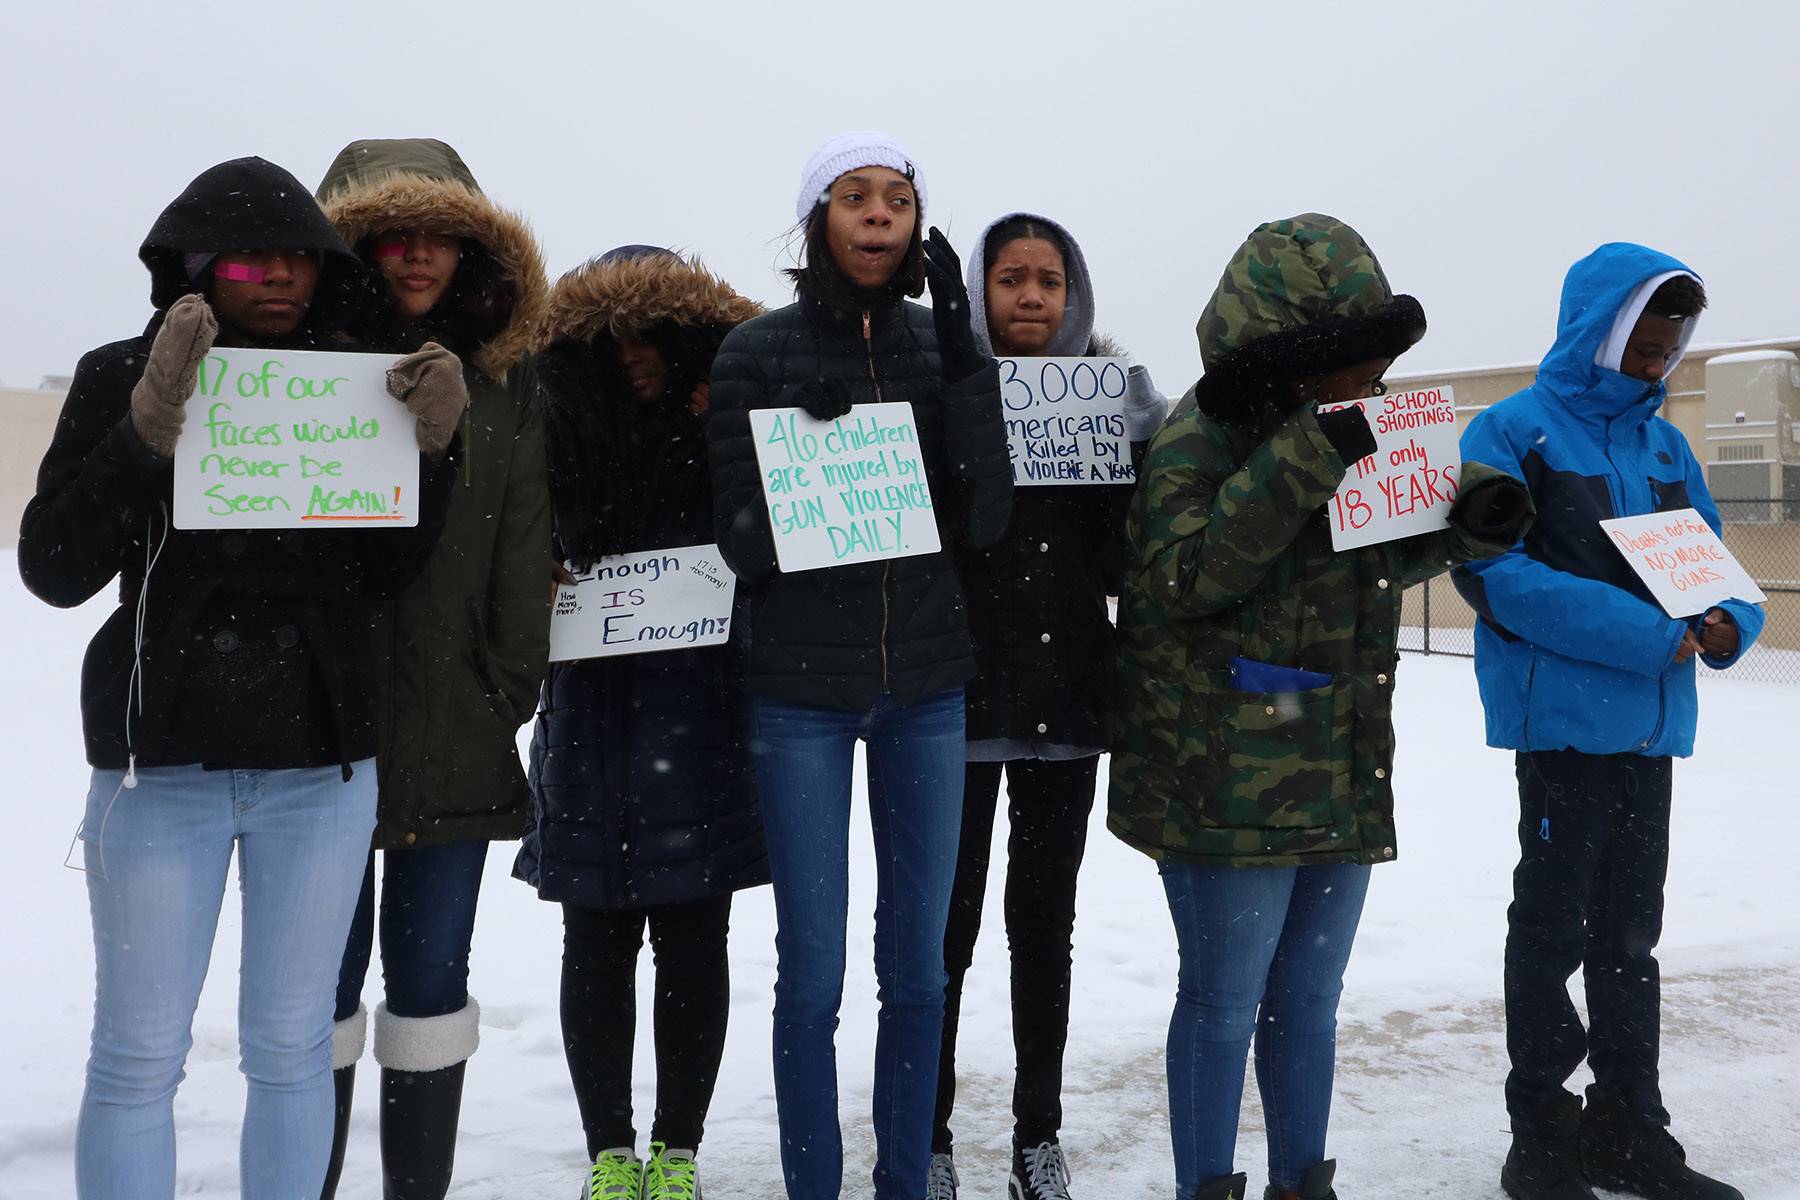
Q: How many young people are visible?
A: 7